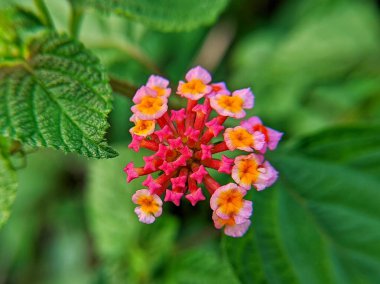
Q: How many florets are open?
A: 13